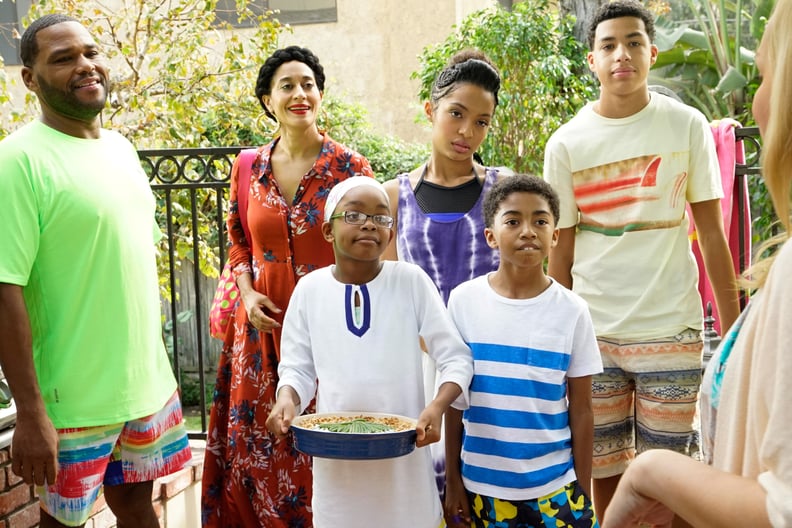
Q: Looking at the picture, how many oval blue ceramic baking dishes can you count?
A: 1